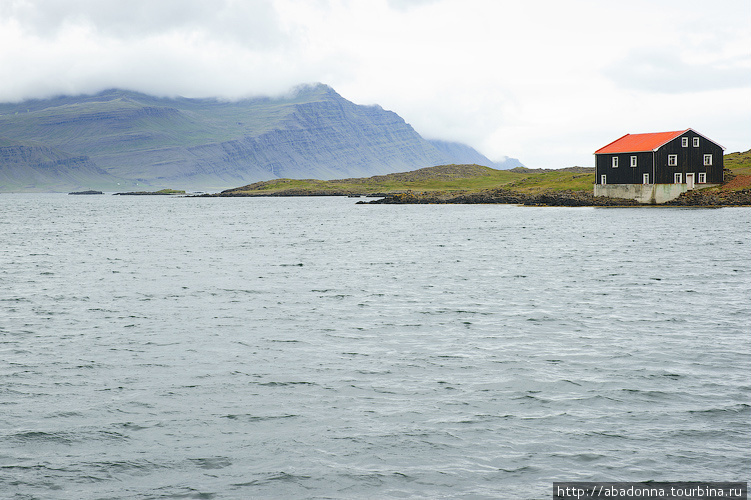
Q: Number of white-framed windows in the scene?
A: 10